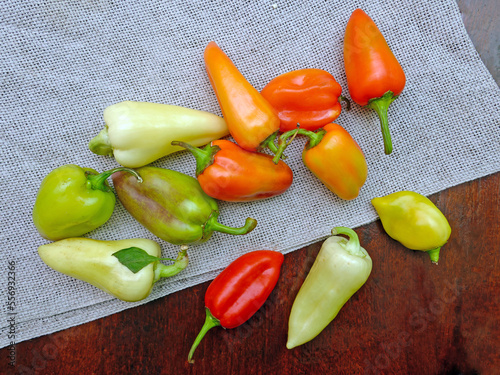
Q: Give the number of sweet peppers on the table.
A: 12